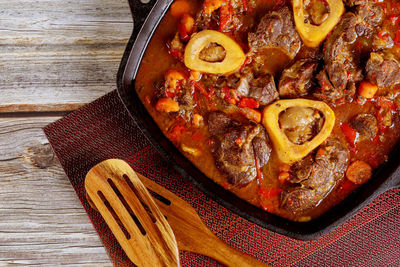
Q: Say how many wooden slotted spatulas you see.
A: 2